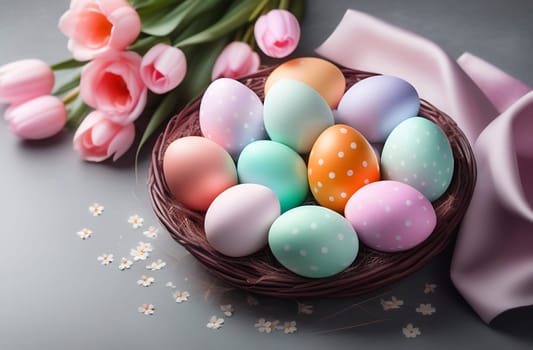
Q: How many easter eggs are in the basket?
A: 11